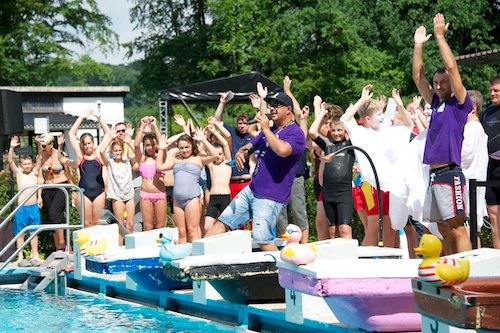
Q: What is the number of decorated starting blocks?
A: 4